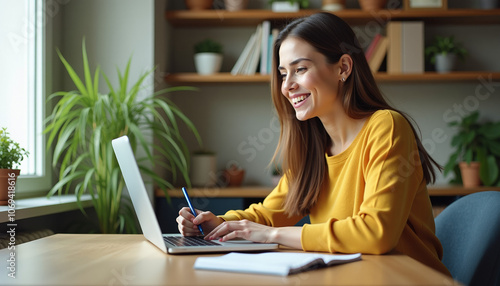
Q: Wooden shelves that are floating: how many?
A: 2